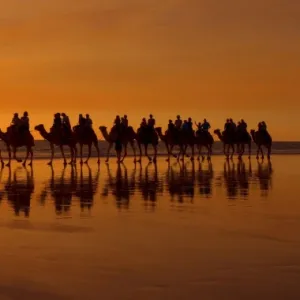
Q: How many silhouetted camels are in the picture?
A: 11